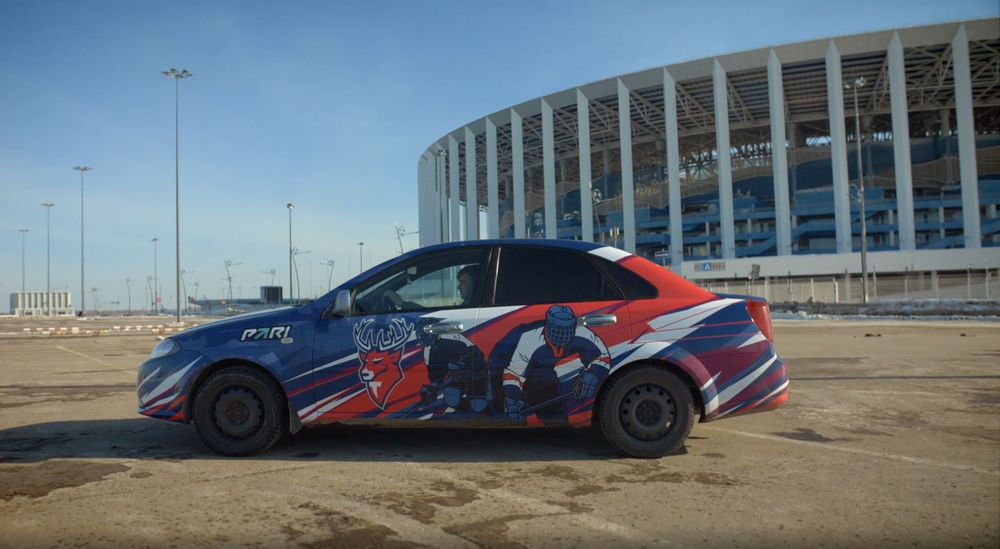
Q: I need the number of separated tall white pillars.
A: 13